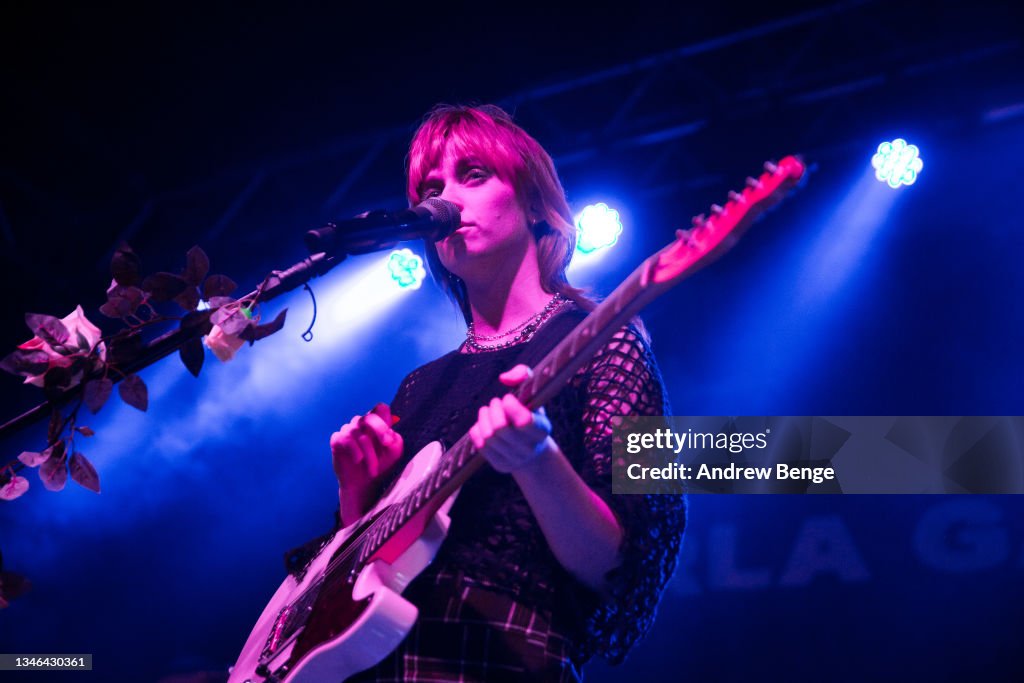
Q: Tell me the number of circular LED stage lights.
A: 3